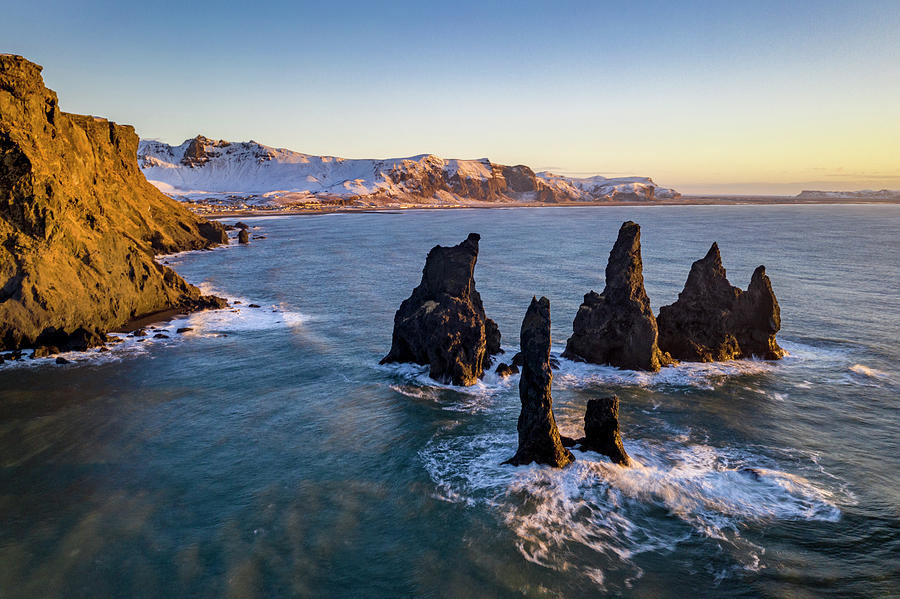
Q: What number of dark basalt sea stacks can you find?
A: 5